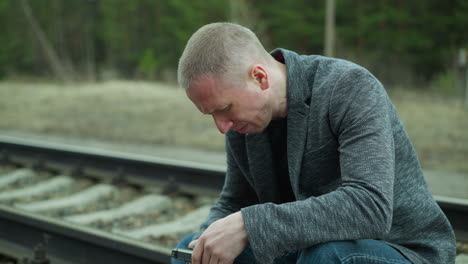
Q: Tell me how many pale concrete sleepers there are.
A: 5